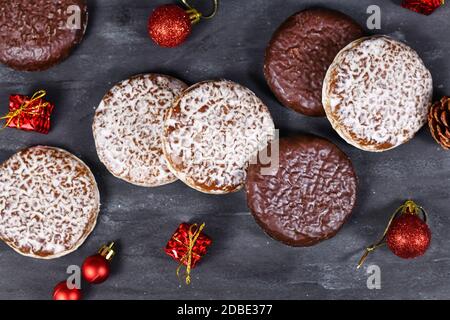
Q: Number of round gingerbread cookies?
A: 7